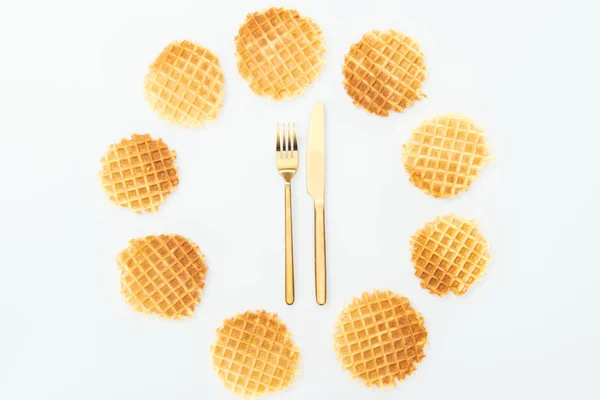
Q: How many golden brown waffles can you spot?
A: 9